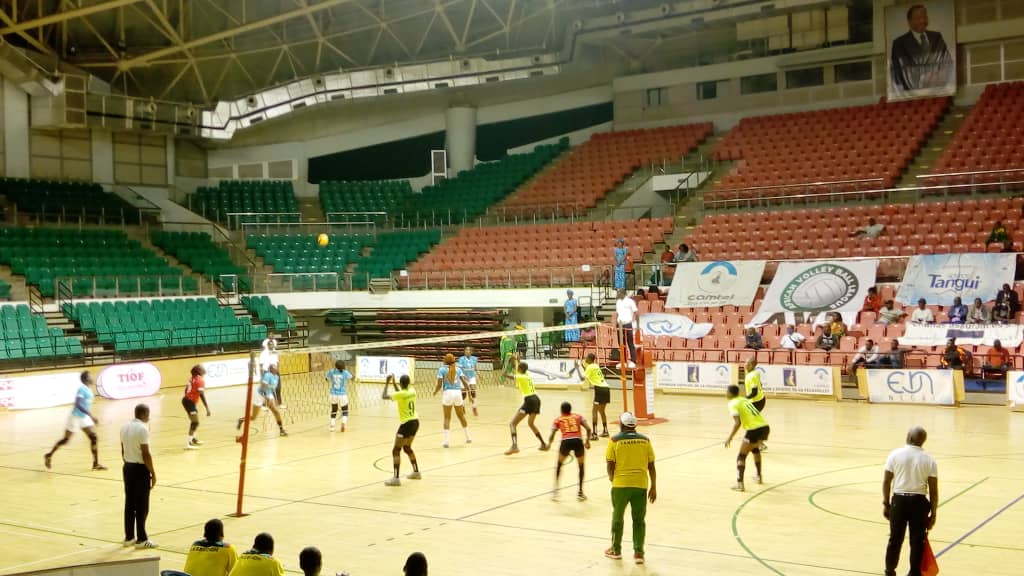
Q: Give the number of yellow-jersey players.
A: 5